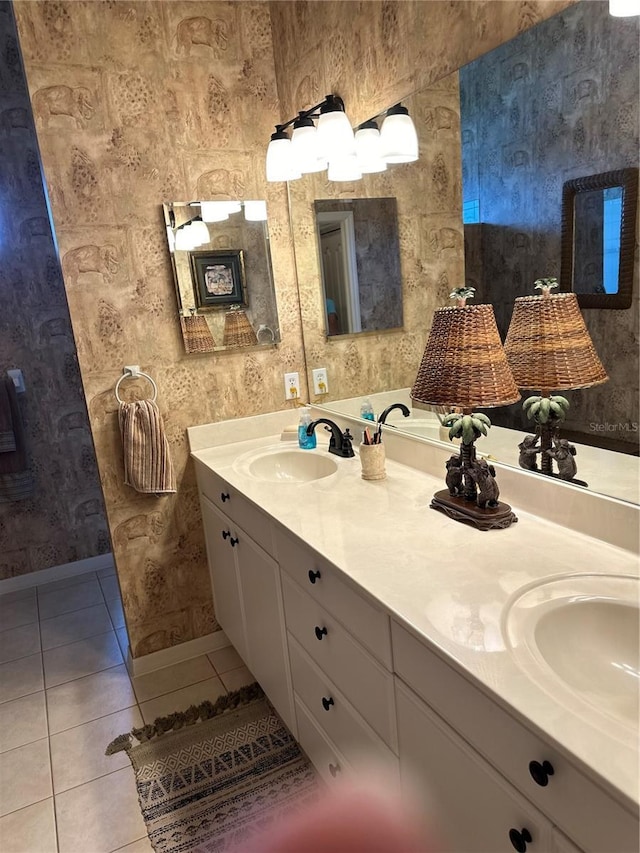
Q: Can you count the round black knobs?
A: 9